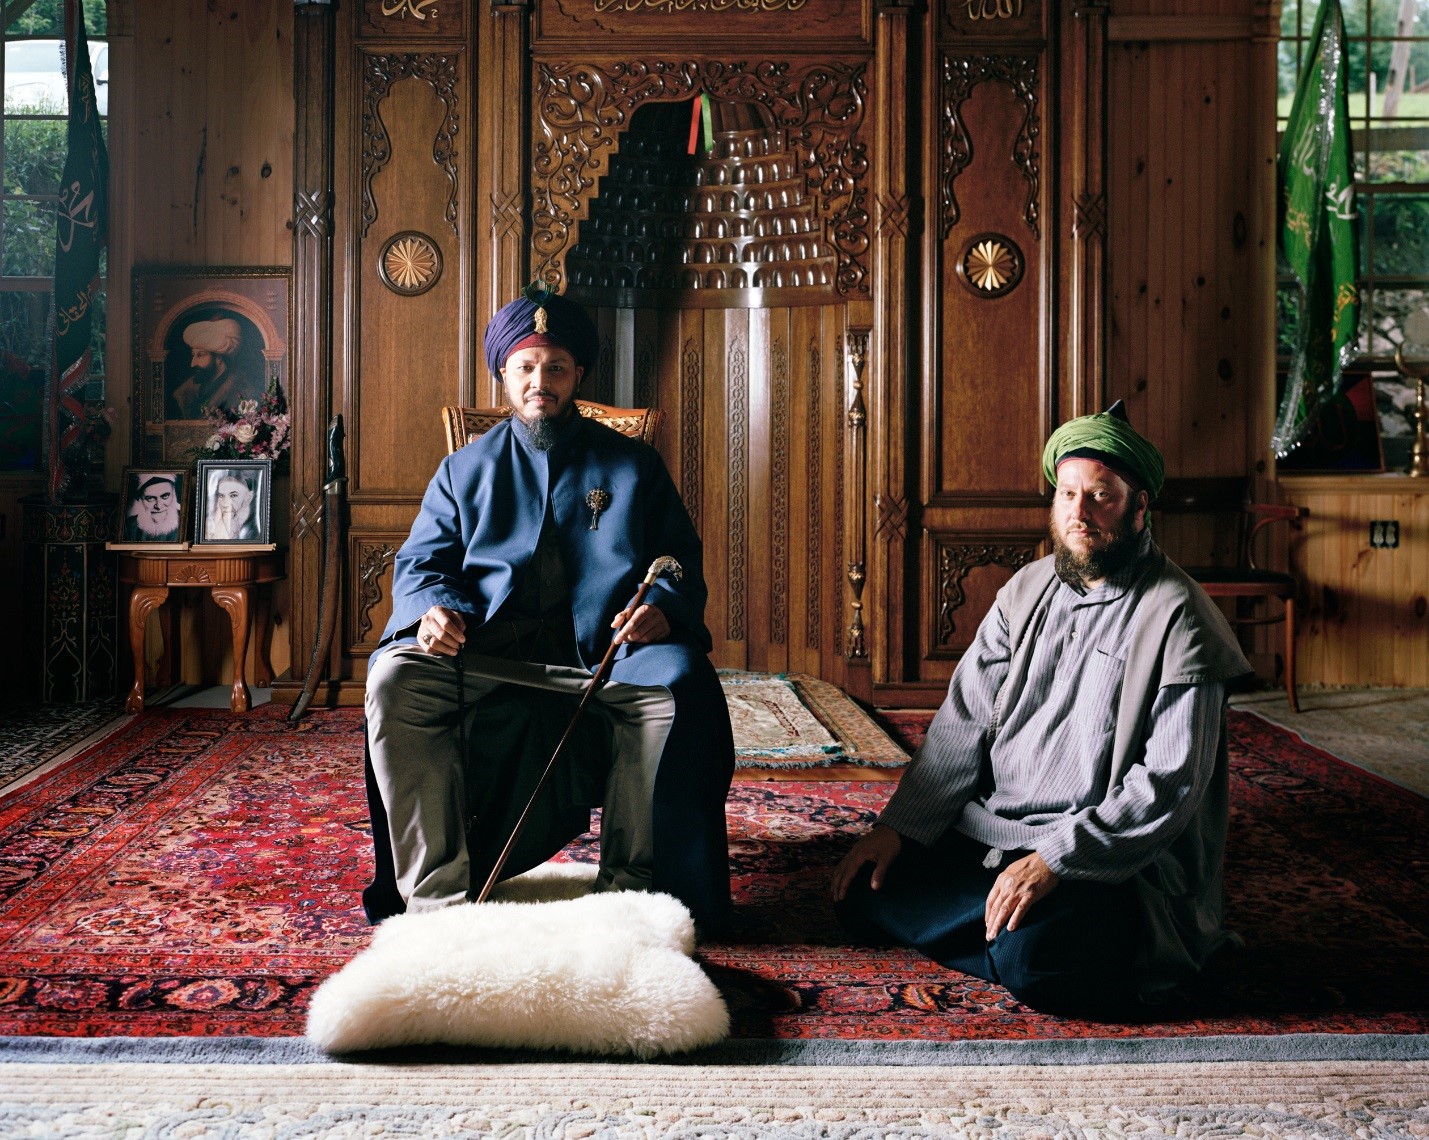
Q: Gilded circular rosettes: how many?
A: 2